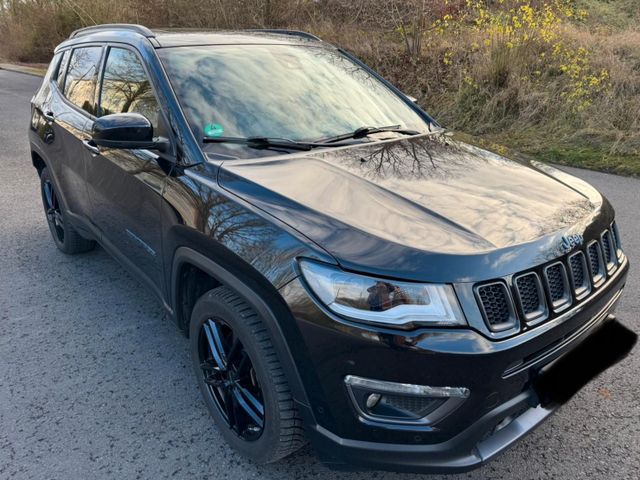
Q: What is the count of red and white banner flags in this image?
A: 0